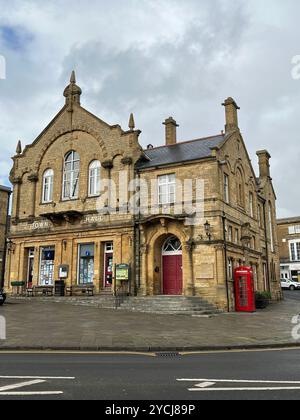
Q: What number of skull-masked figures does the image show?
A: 0